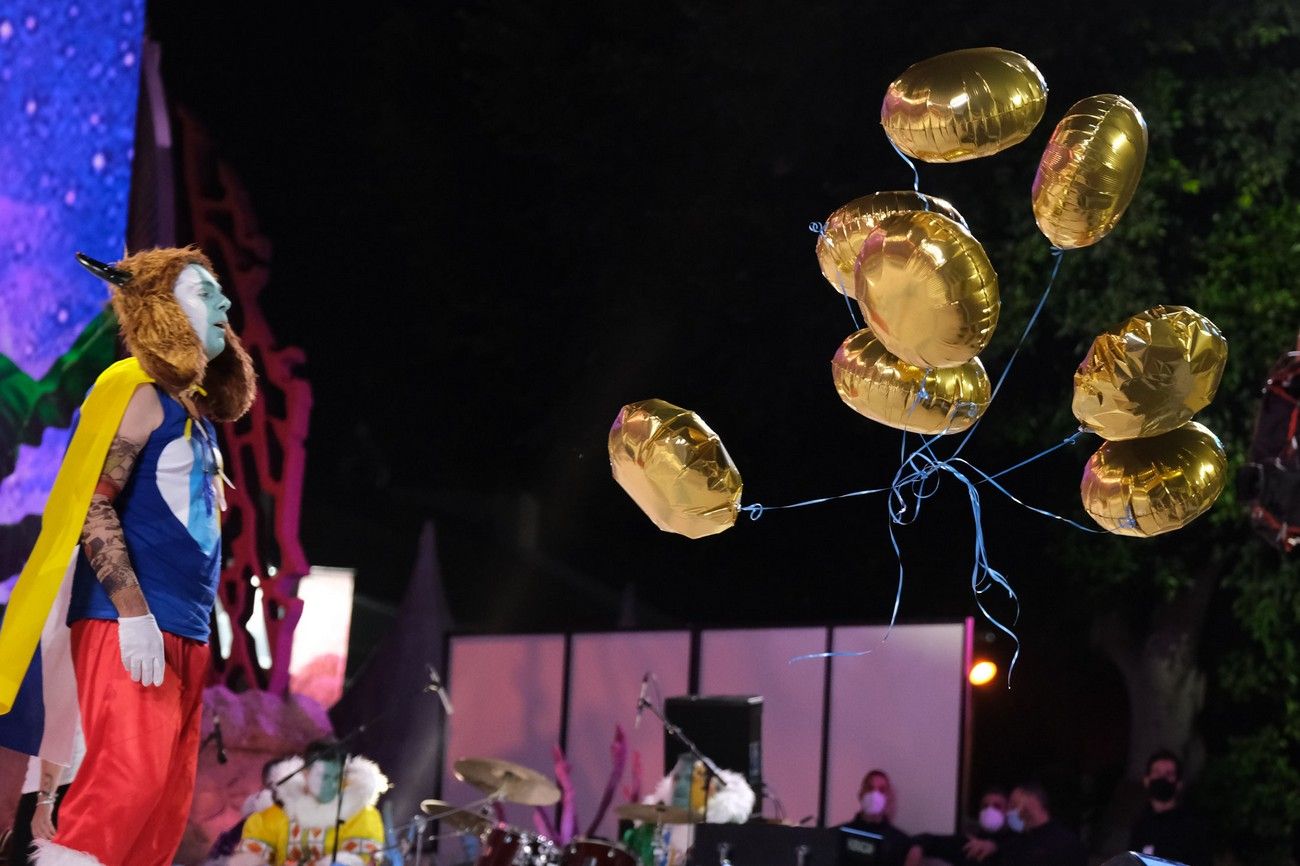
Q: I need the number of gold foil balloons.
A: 8